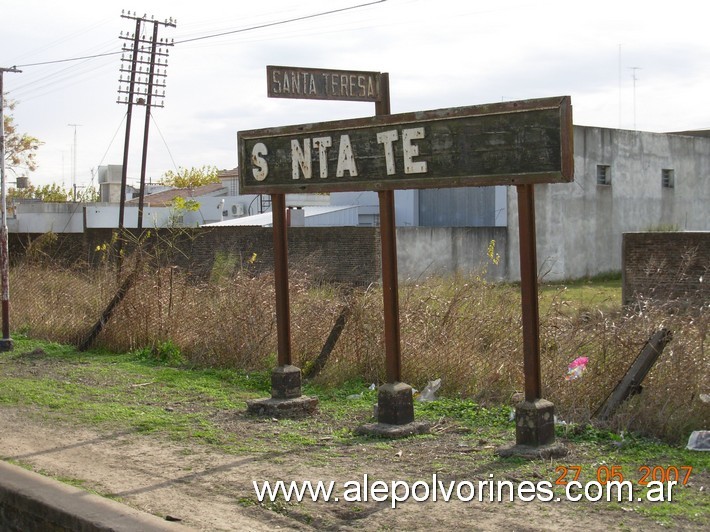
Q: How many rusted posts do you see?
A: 3